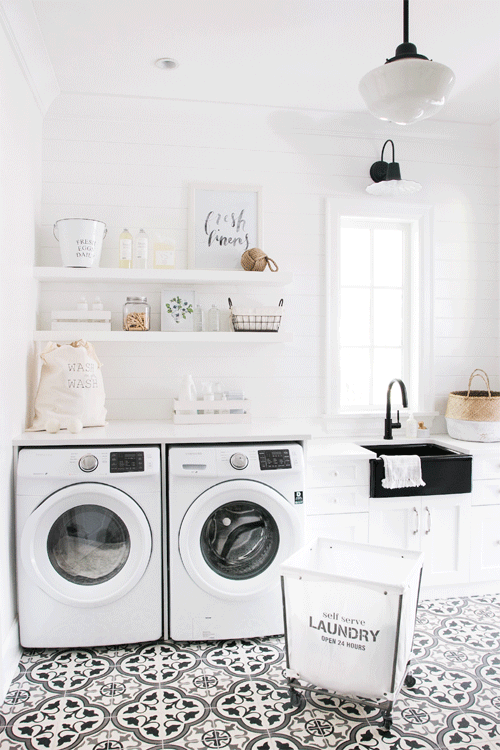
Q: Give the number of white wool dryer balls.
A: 2